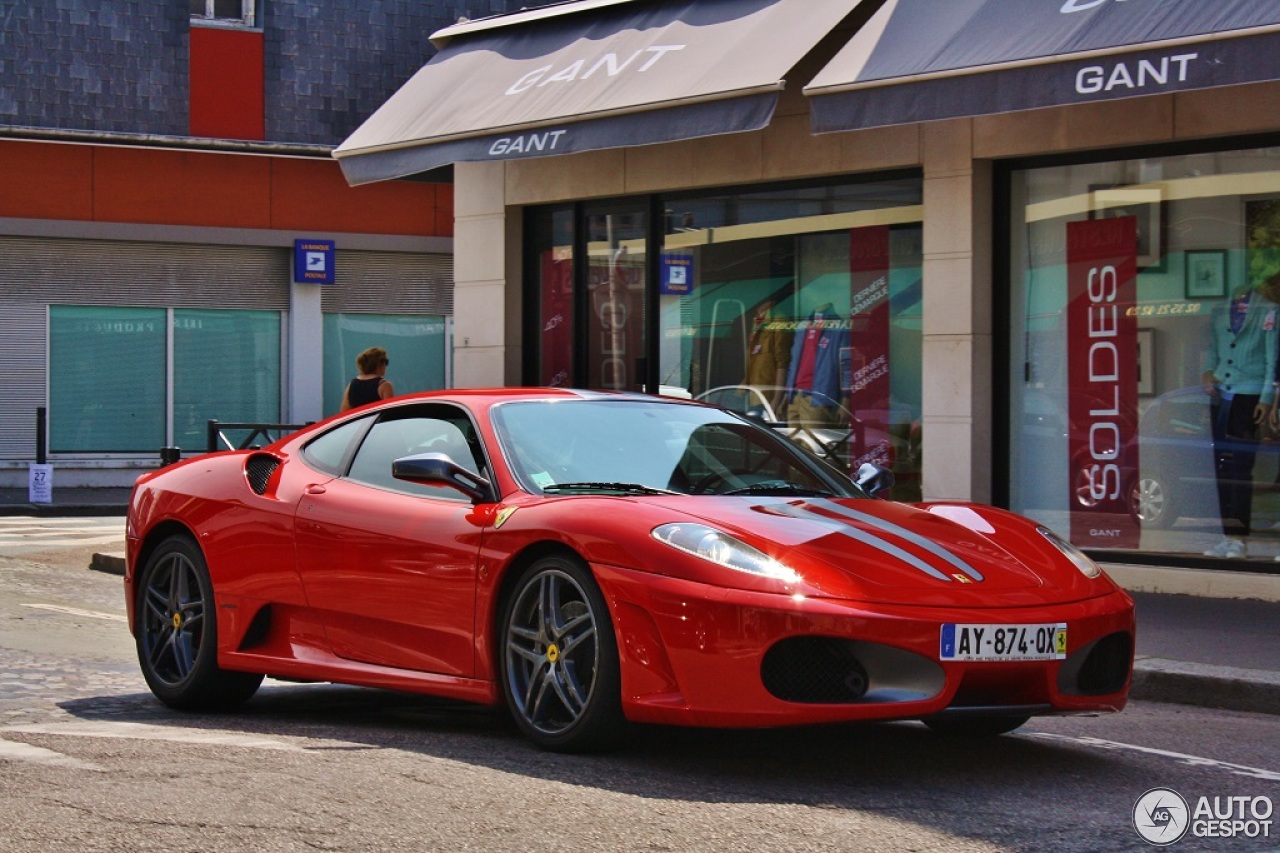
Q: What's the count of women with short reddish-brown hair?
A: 1